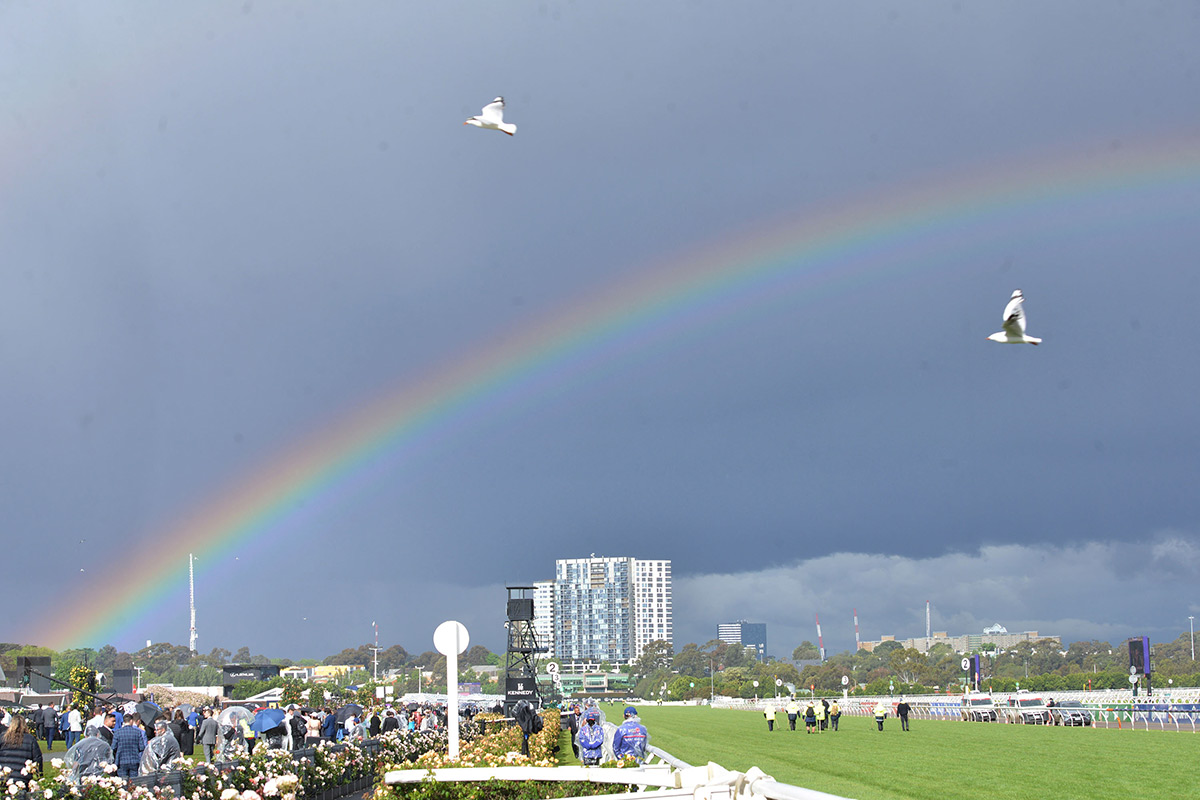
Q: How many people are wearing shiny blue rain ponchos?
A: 2